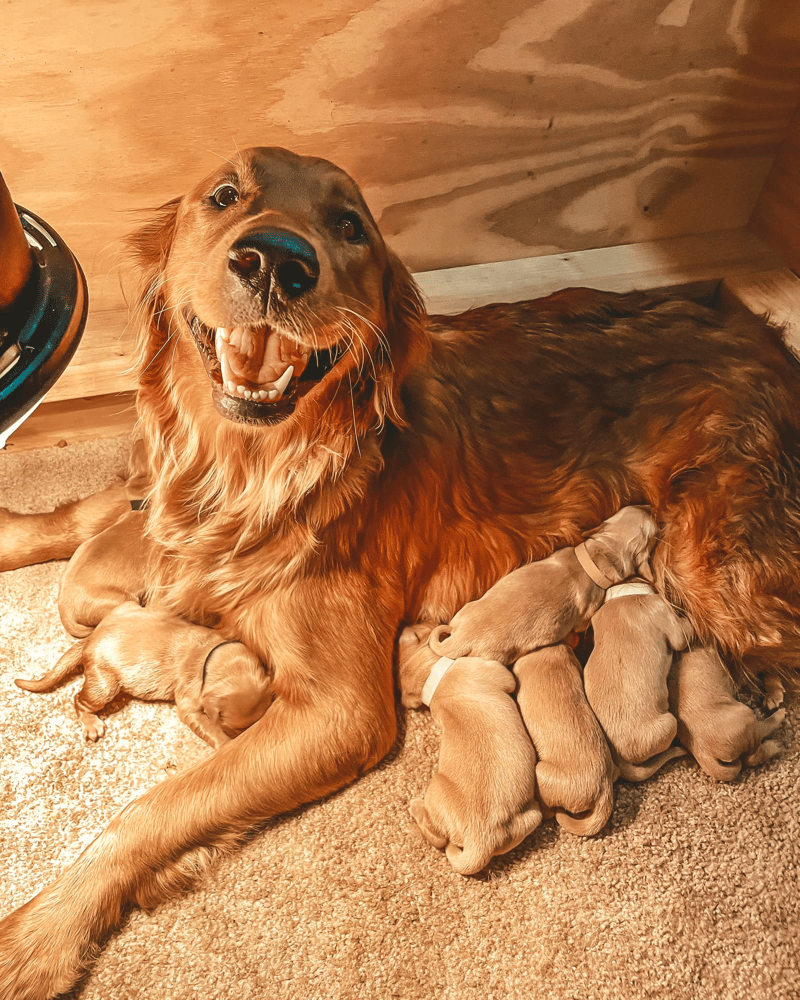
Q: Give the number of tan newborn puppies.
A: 7